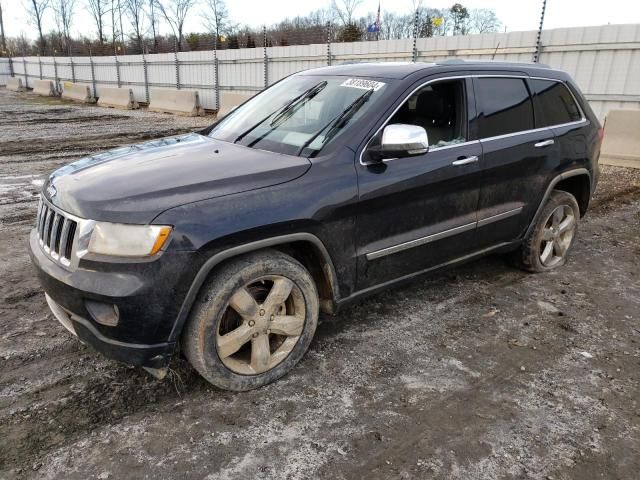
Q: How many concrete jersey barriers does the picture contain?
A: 7